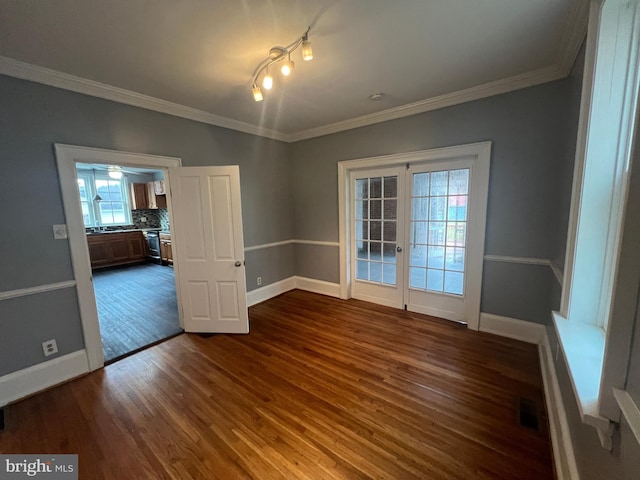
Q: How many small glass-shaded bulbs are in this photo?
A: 4